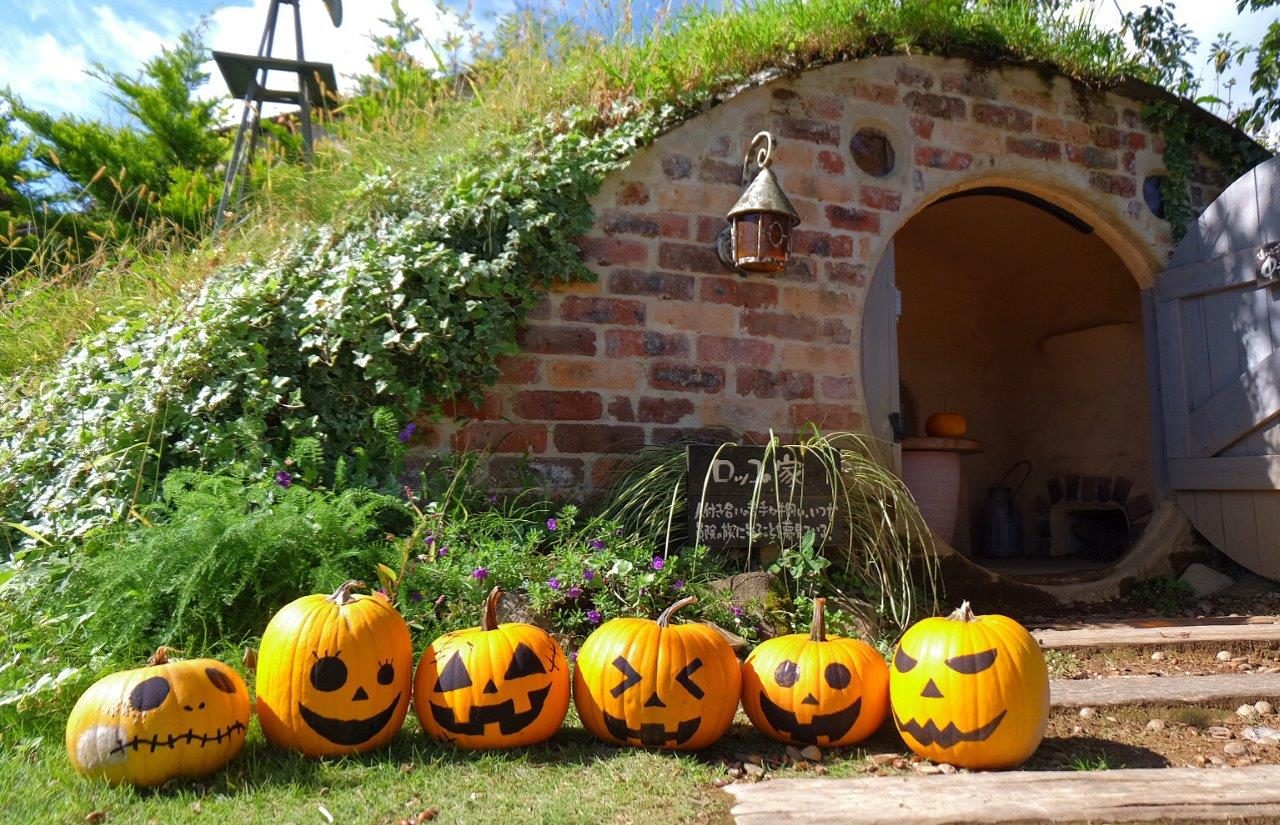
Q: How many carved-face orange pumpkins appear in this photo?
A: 6